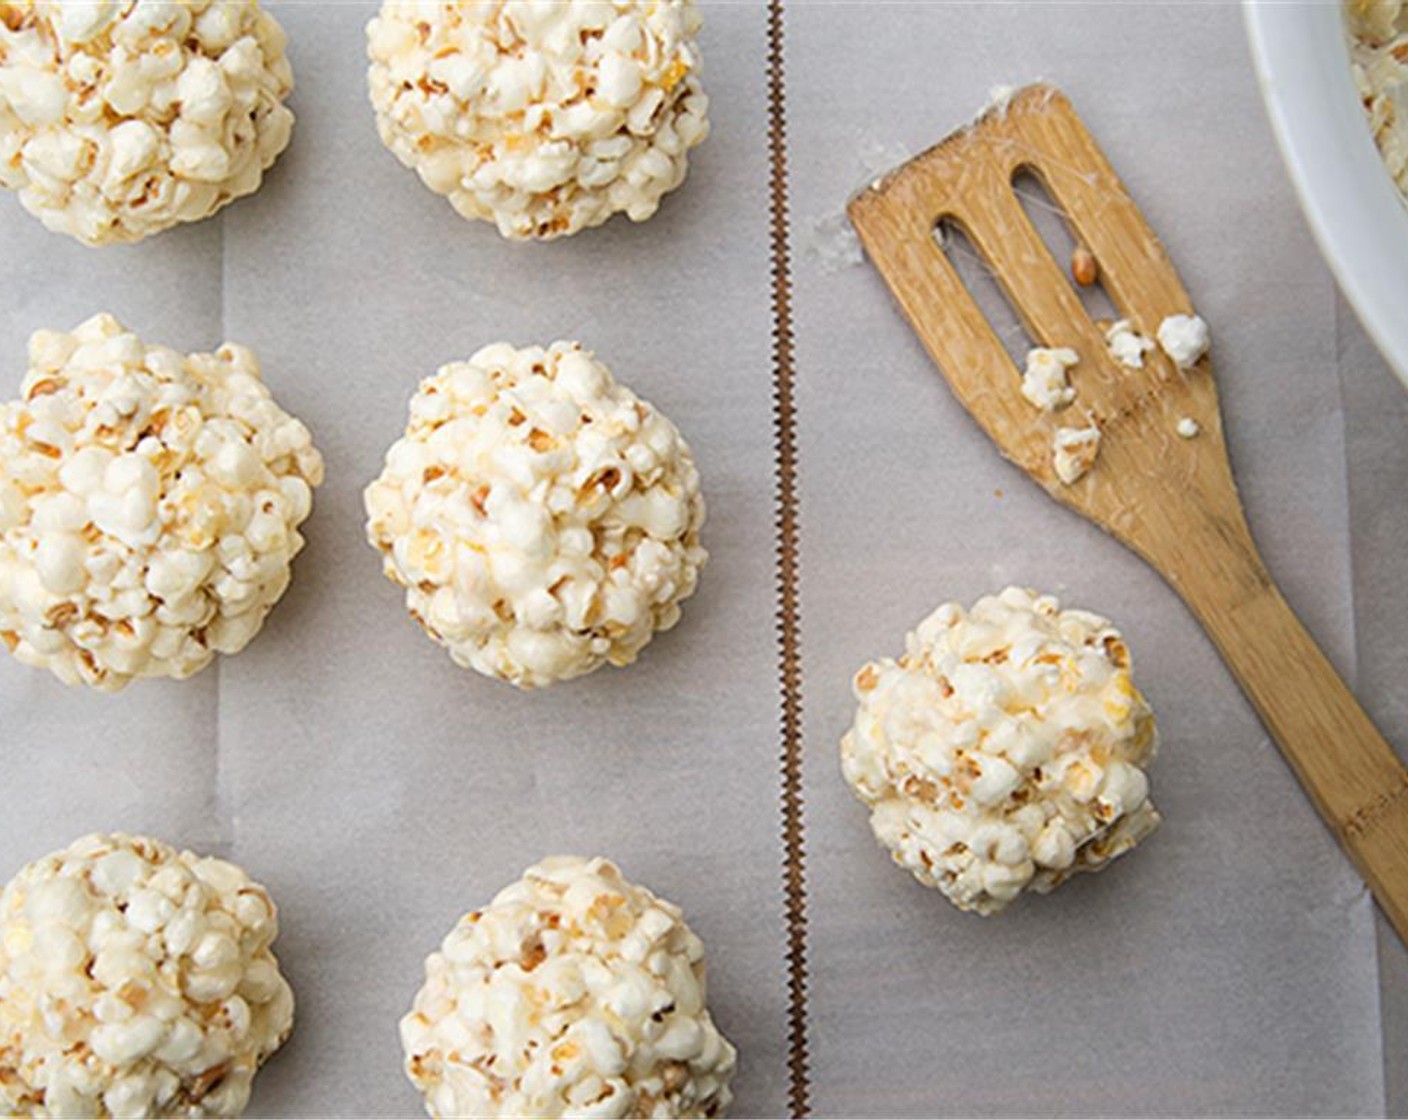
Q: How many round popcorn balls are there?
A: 7